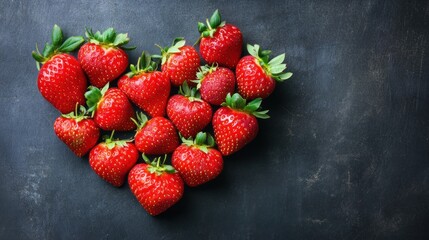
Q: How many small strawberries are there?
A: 15